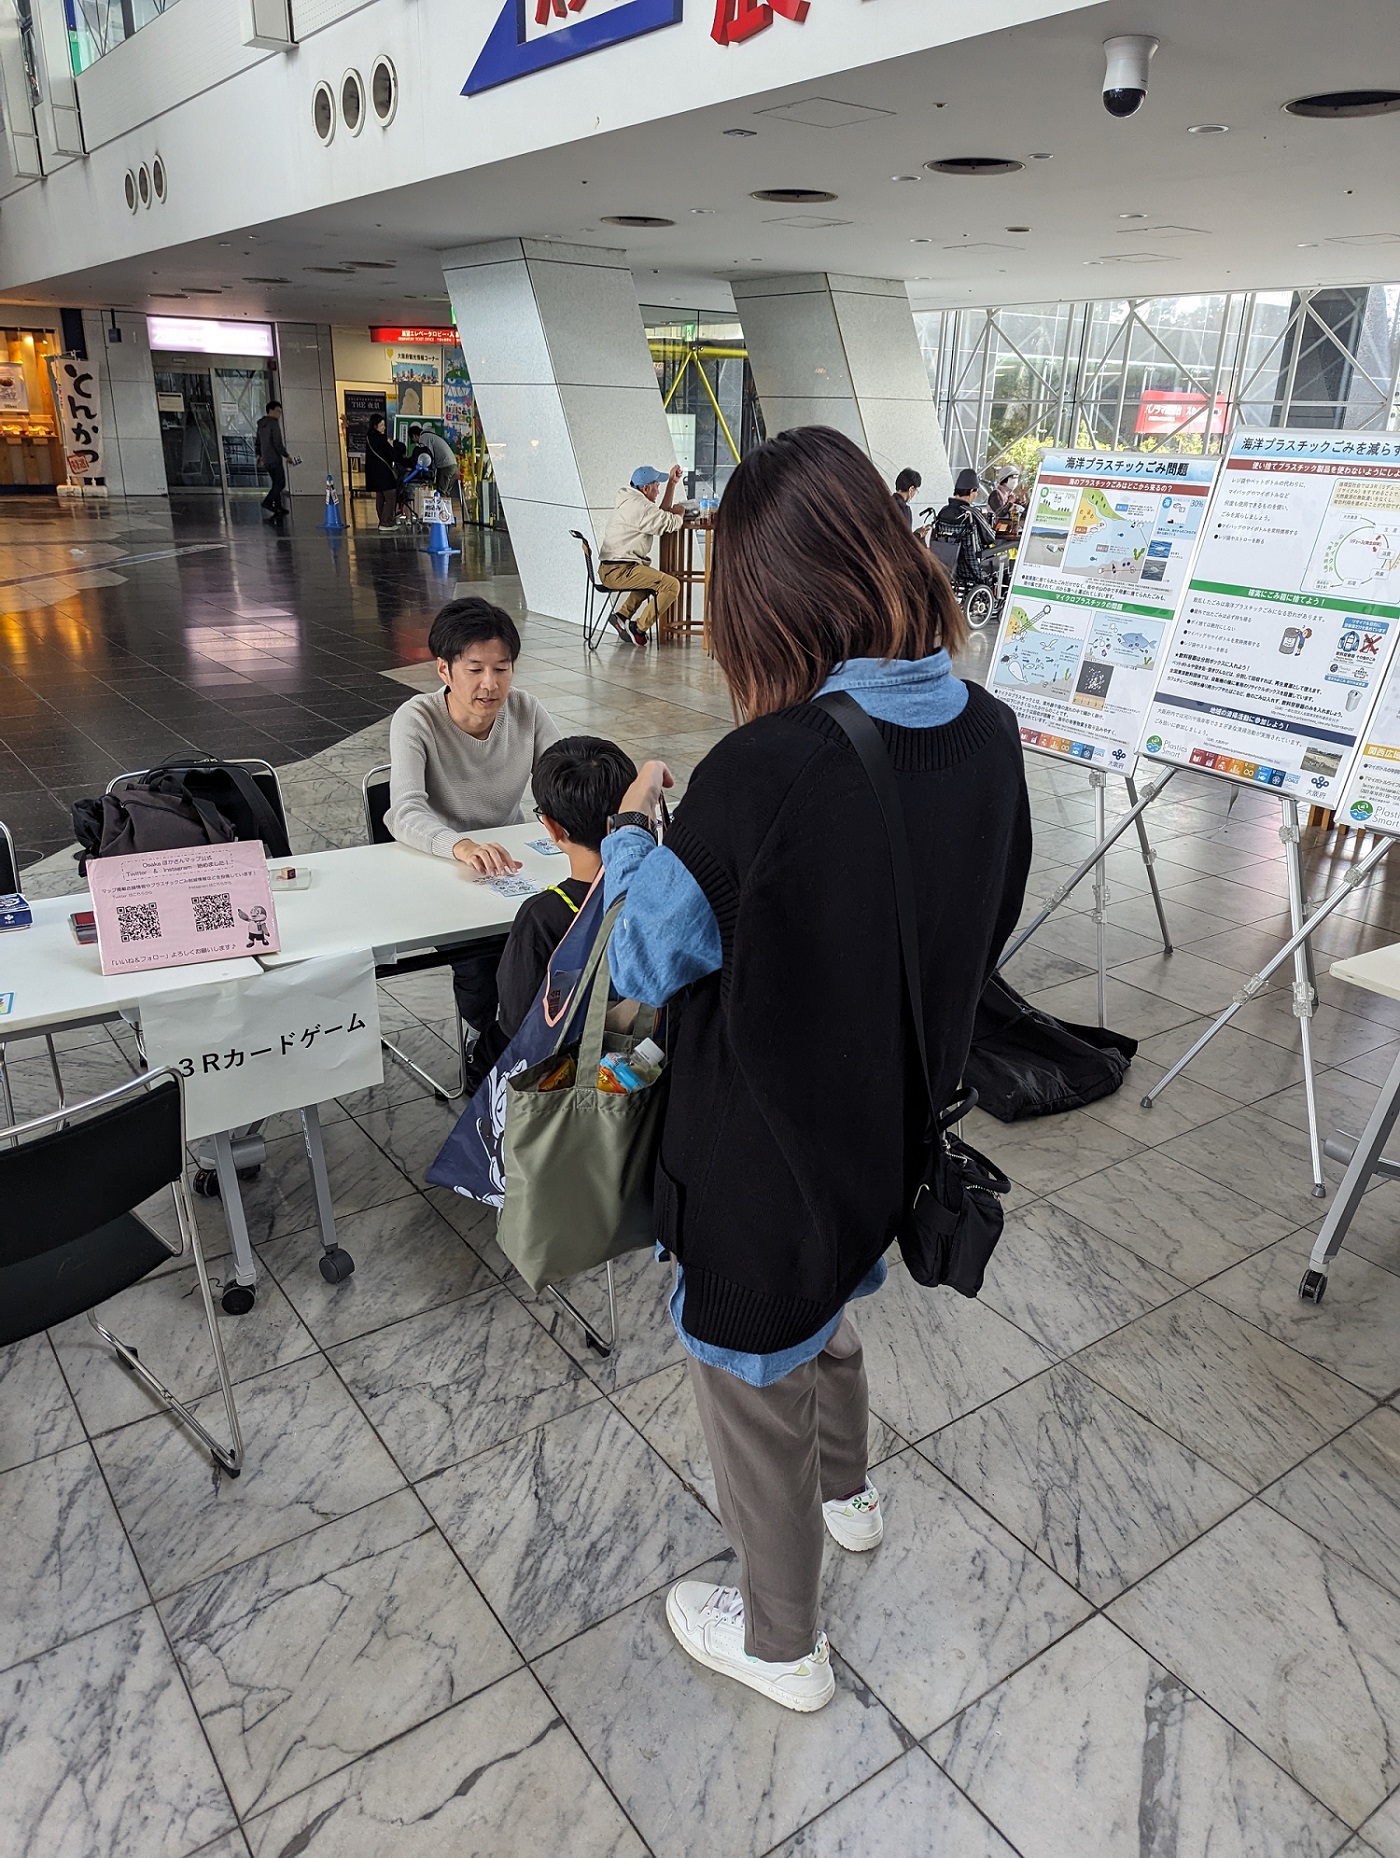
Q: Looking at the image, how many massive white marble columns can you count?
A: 2